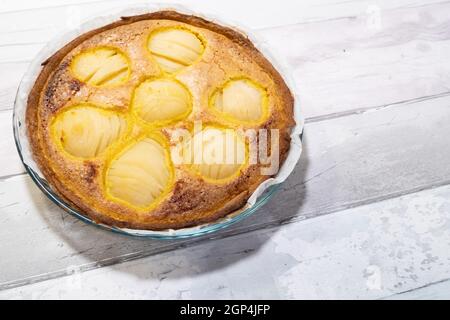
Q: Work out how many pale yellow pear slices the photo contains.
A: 7